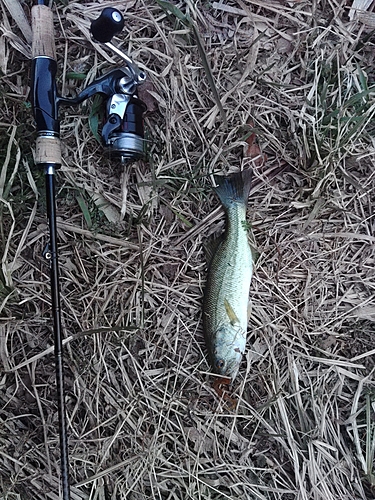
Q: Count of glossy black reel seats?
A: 1